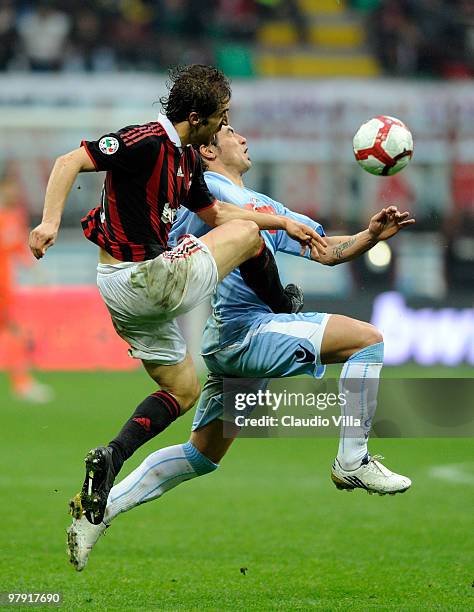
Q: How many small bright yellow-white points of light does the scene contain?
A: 1